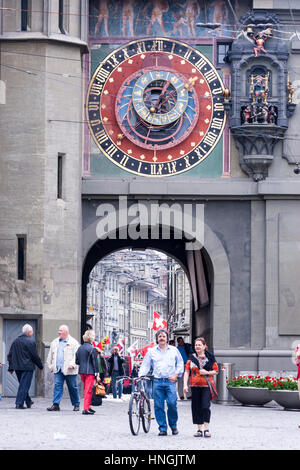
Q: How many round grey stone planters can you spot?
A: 2